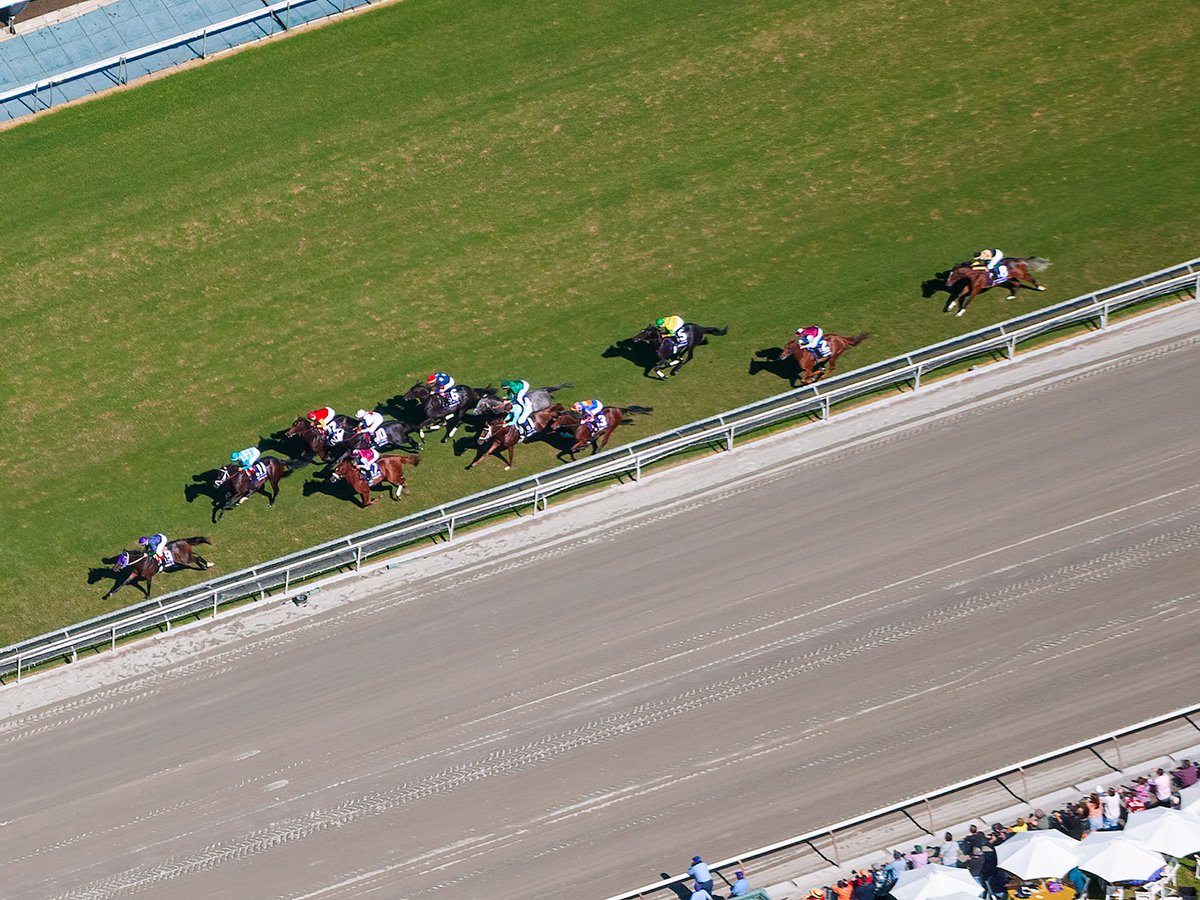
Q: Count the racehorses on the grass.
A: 12